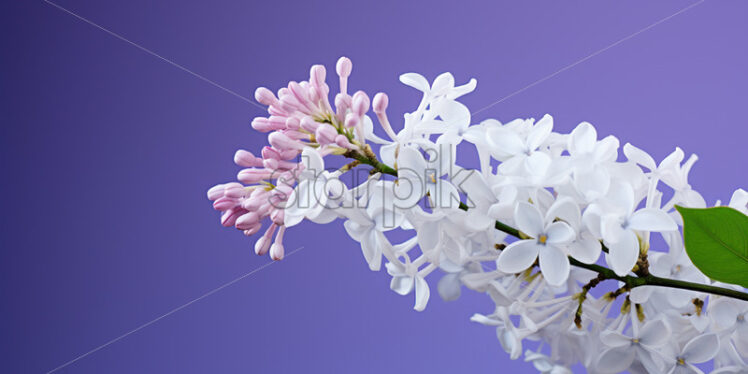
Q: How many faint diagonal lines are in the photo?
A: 3